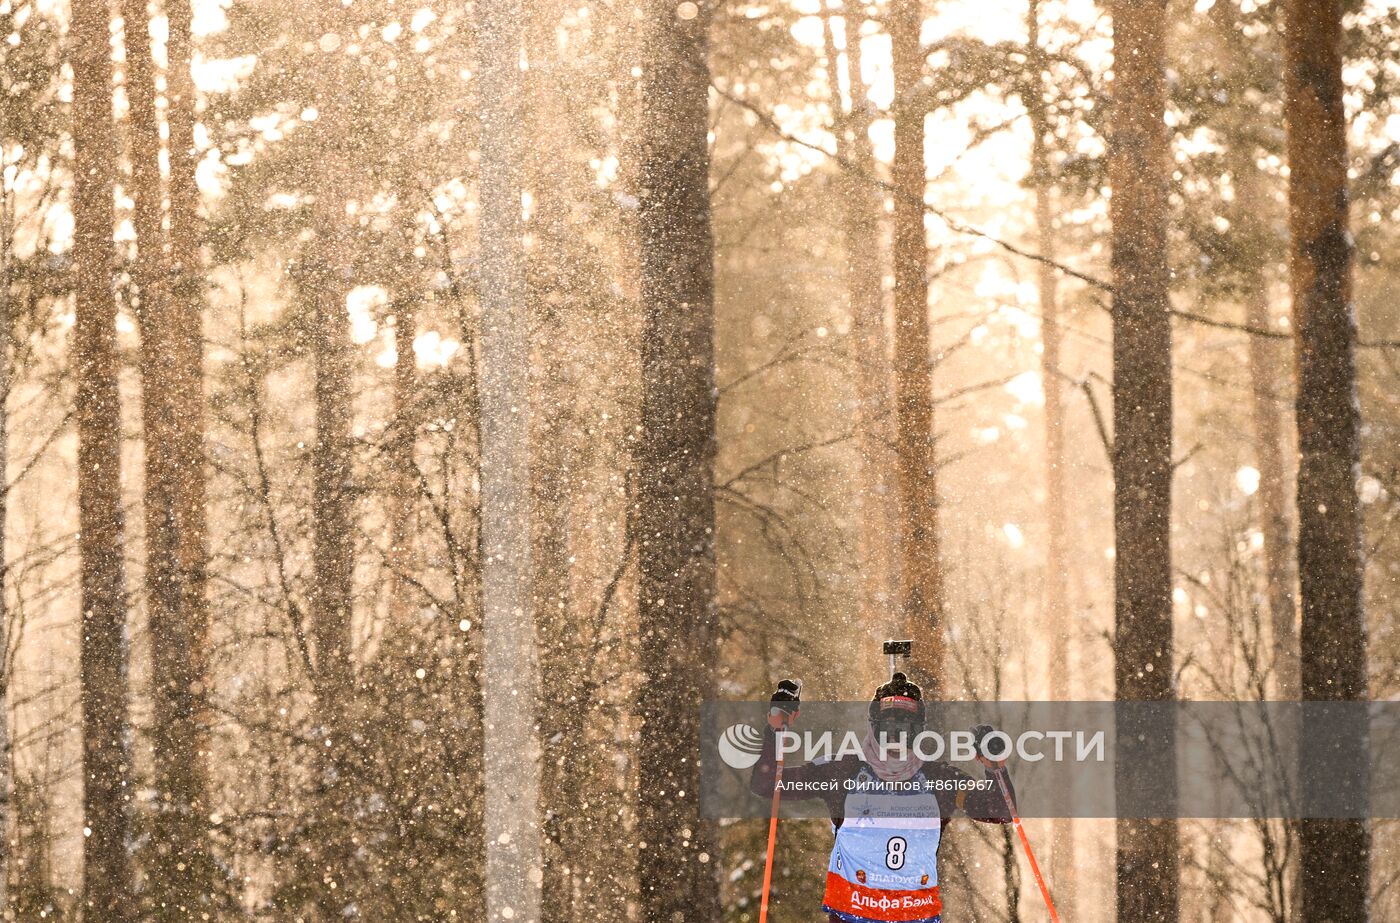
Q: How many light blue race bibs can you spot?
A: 1